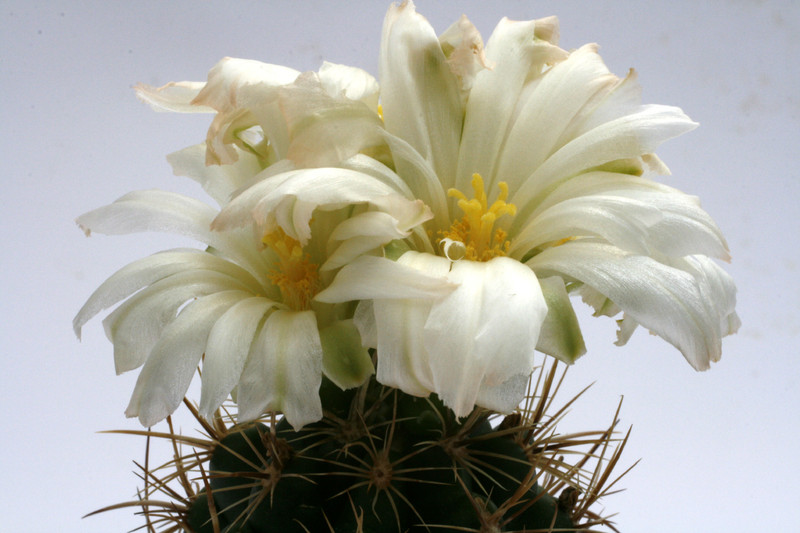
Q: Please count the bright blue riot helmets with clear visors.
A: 0